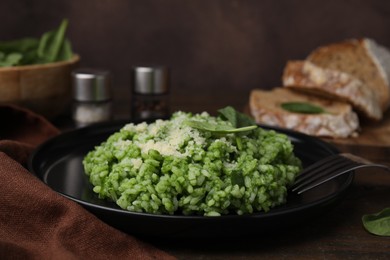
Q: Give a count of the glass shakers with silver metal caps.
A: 2